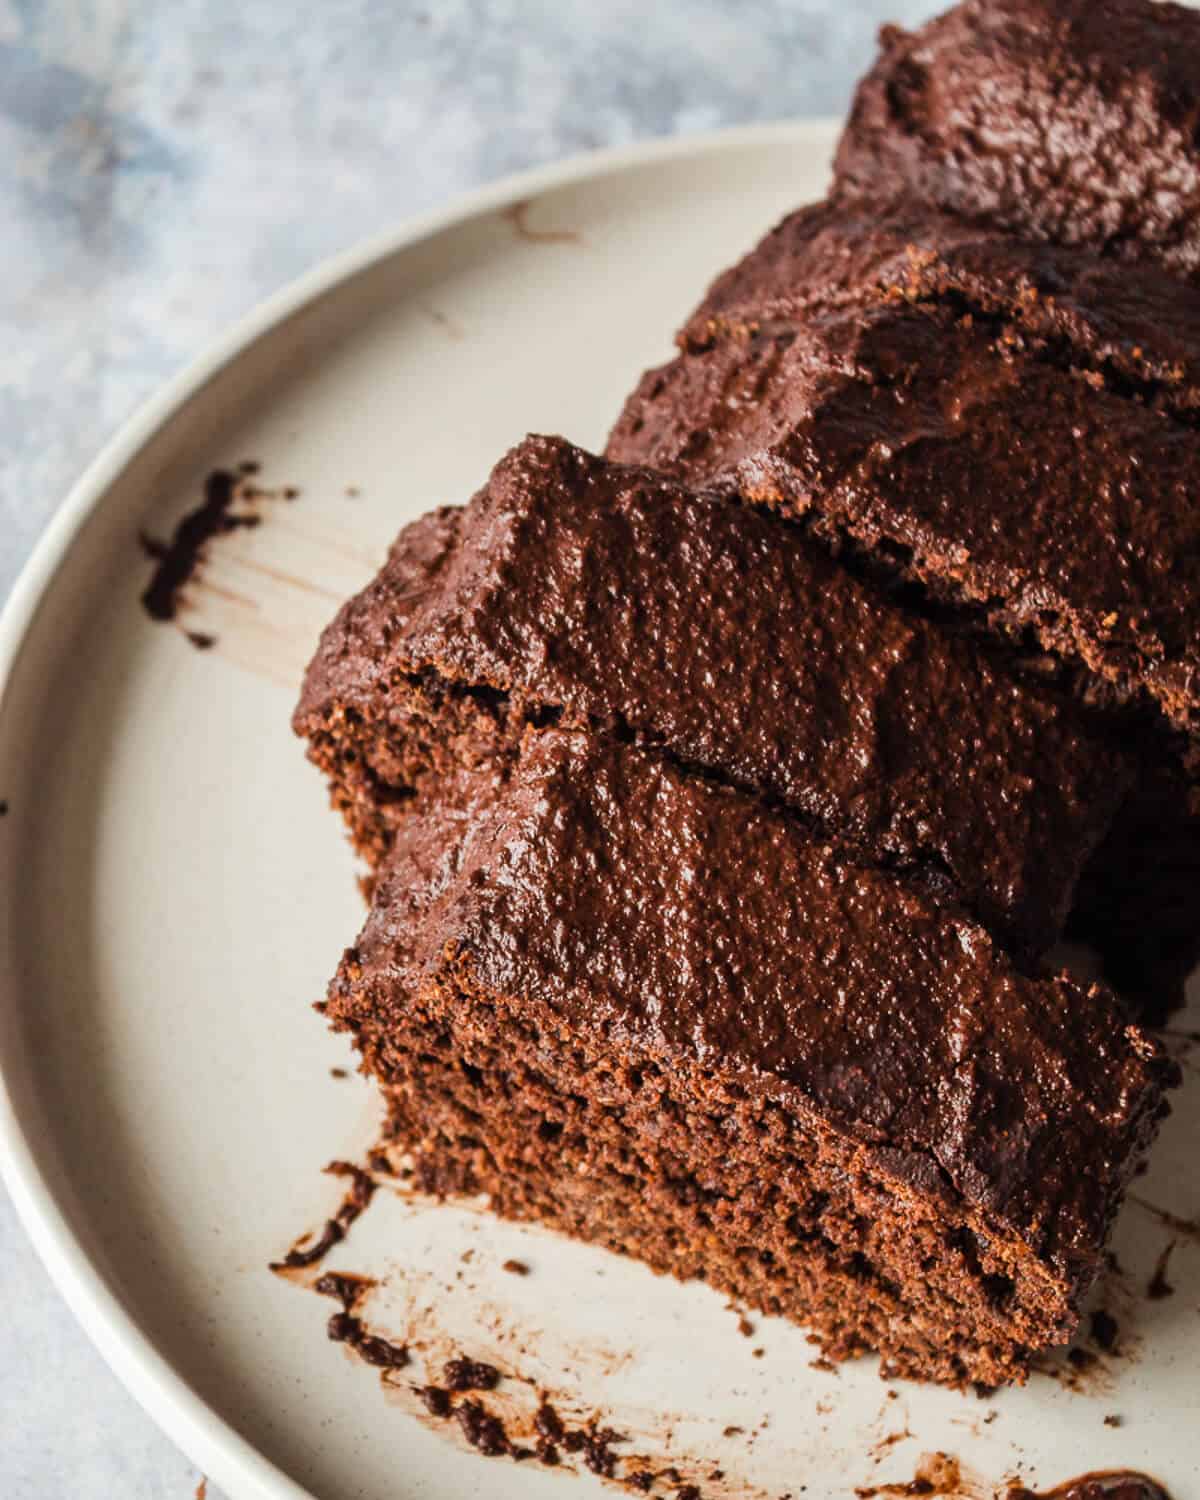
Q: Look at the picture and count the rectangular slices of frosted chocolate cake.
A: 5